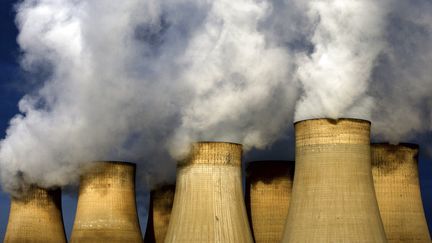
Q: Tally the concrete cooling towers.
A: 7